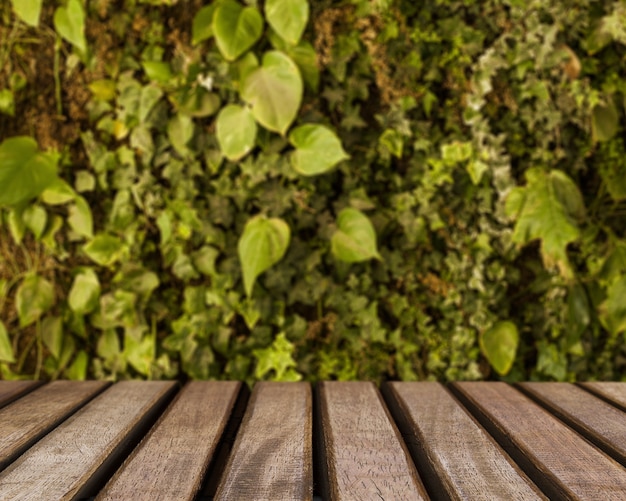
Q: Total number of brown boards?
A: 10